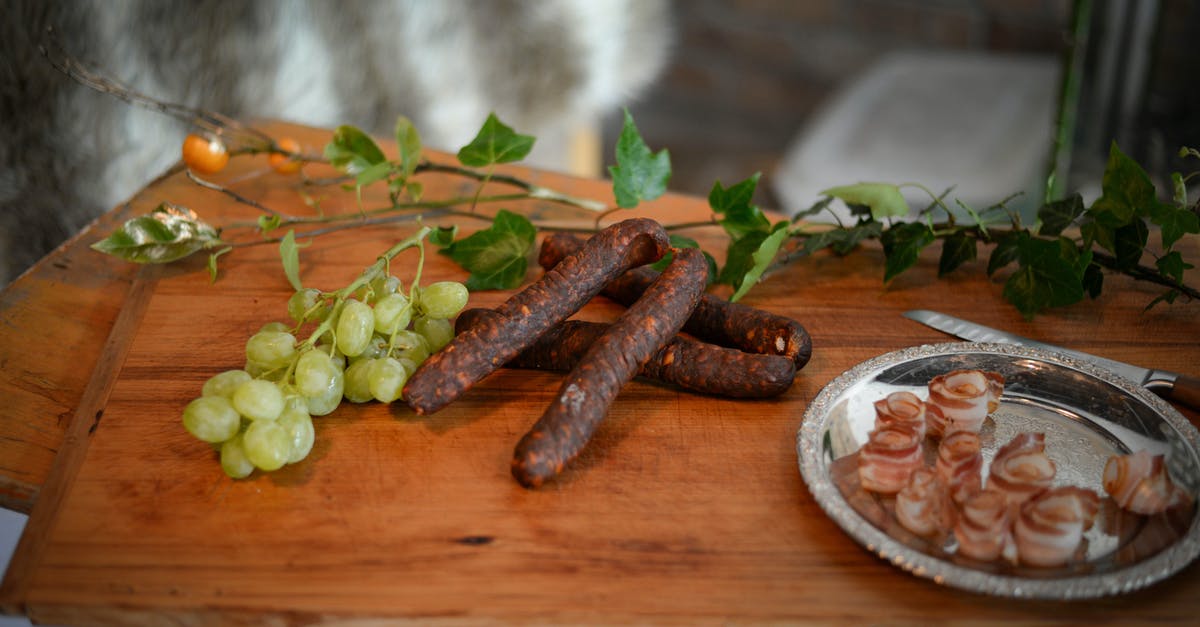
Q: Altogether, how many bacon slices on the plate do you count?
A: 9